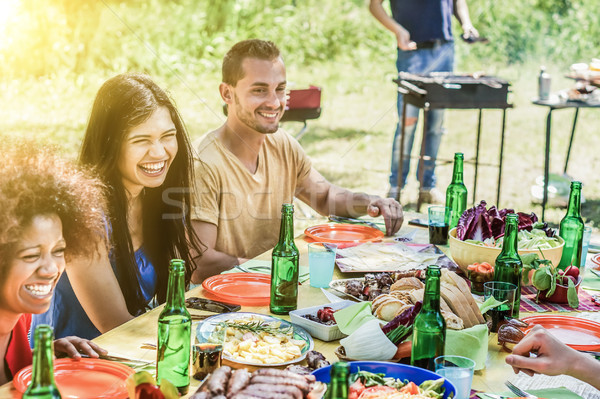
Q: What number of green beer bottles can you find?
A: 8